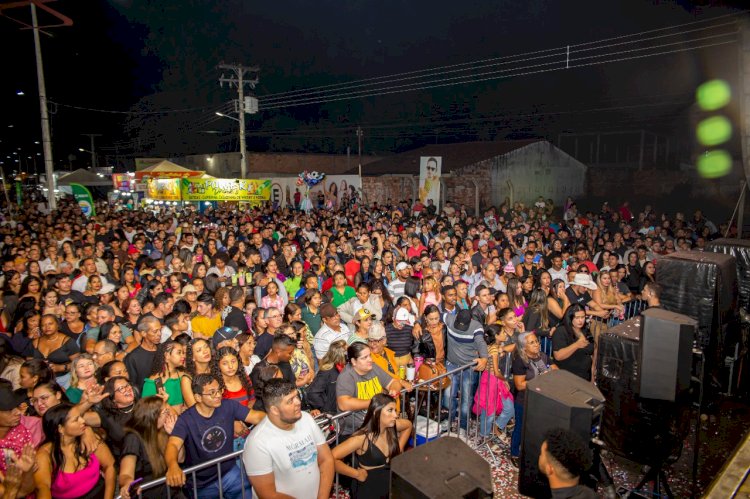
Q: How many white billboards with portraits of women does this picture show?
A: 1